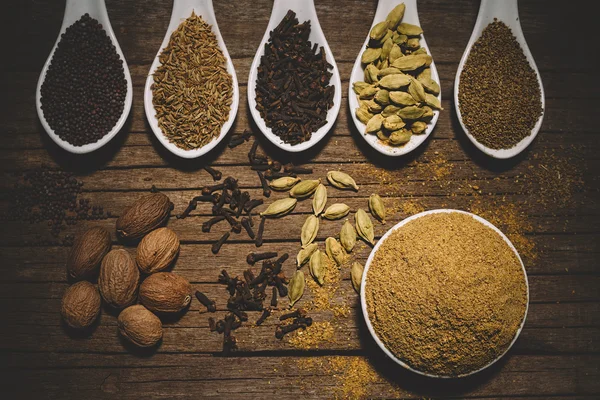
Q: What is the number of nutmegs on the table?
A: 7